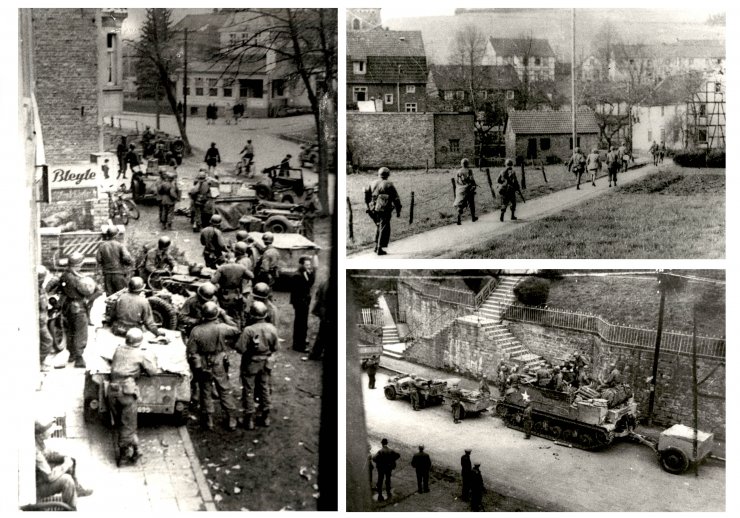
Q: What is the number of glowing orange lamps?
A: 0